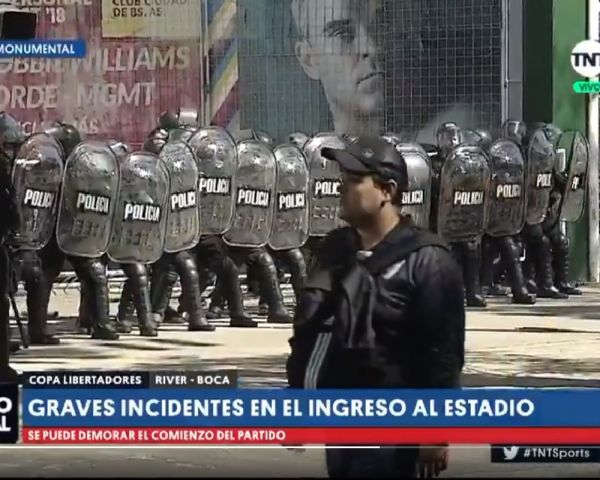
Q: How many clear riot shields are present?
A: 13